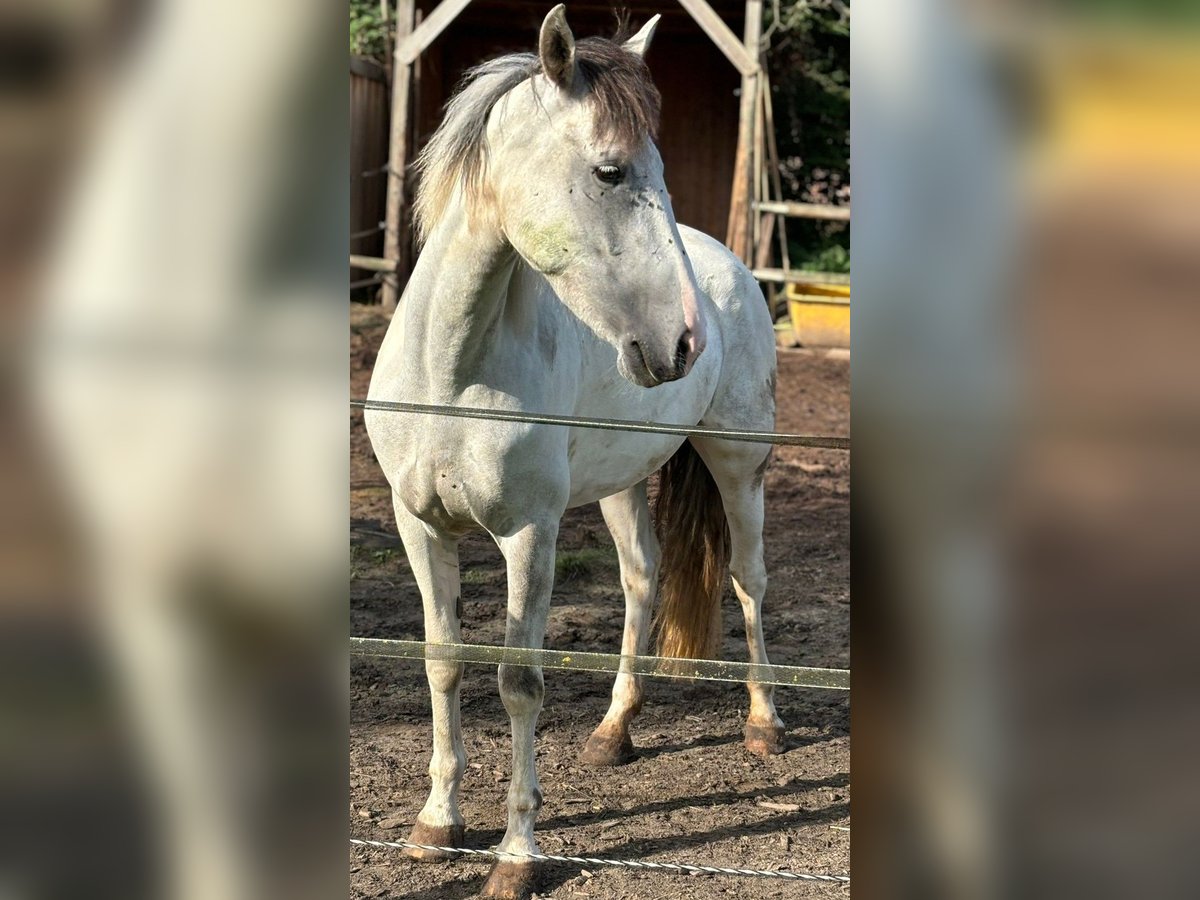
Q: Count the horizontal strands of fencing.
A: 3